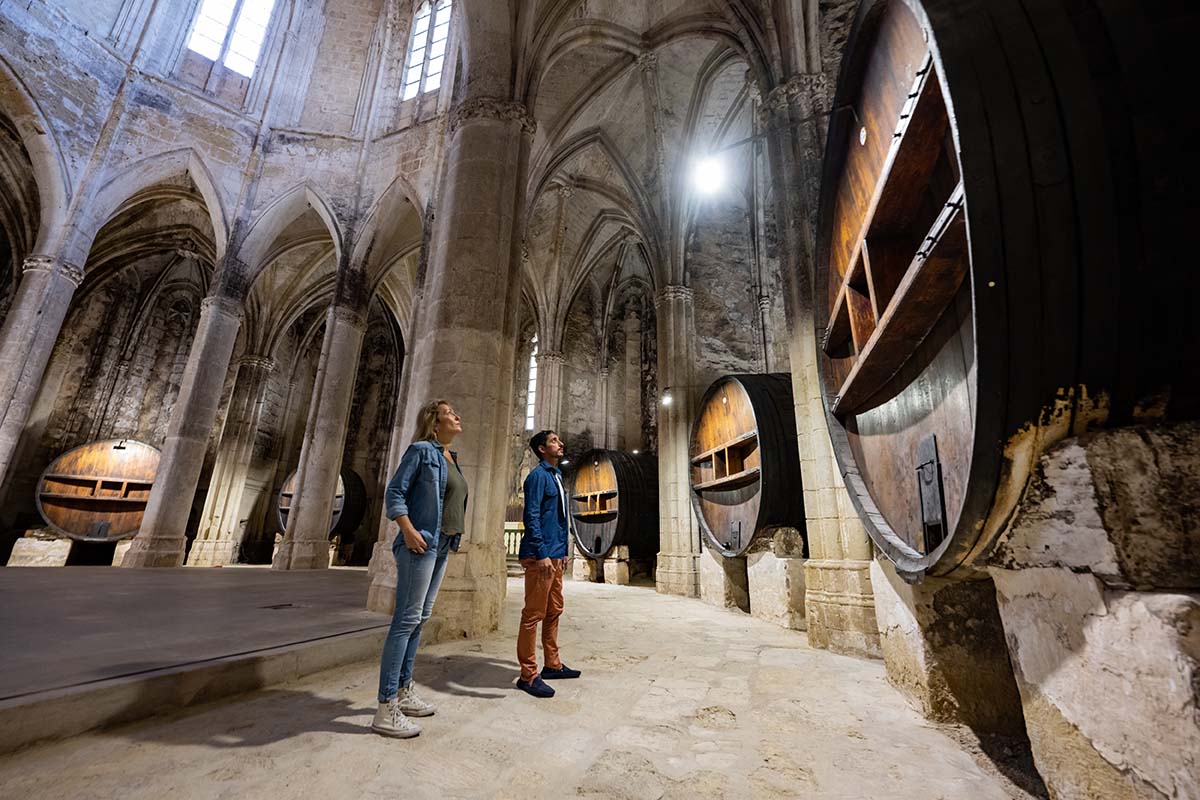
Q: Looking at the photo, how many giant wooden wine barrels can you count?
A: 5